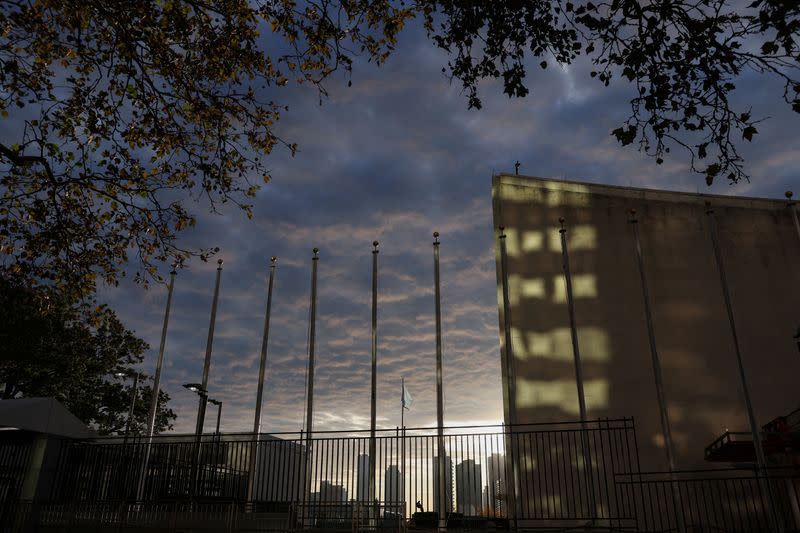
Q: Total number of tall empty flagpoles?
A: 11